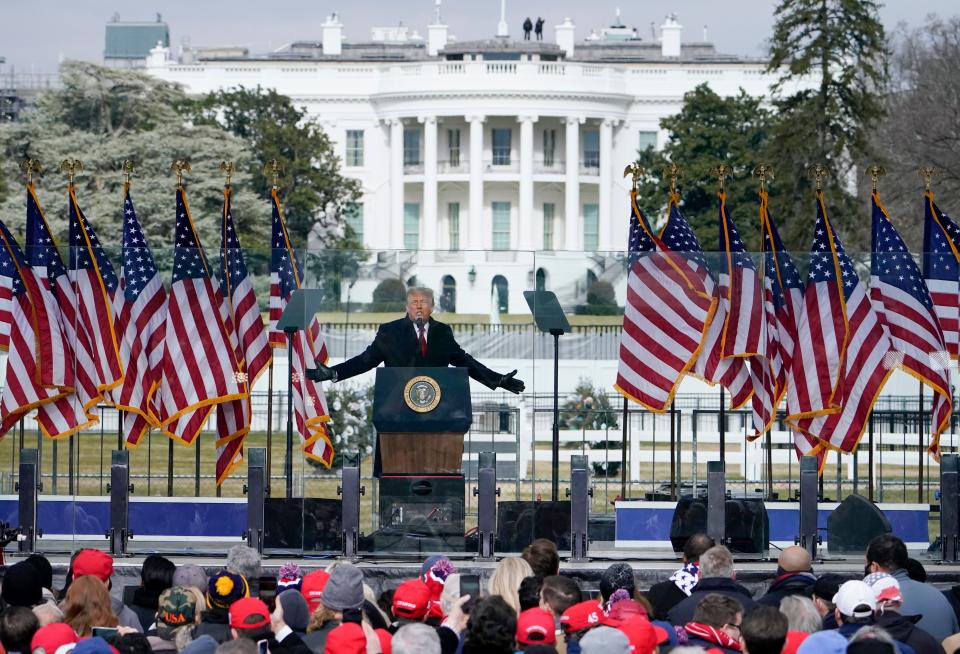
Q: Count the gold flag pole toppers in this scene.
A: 13